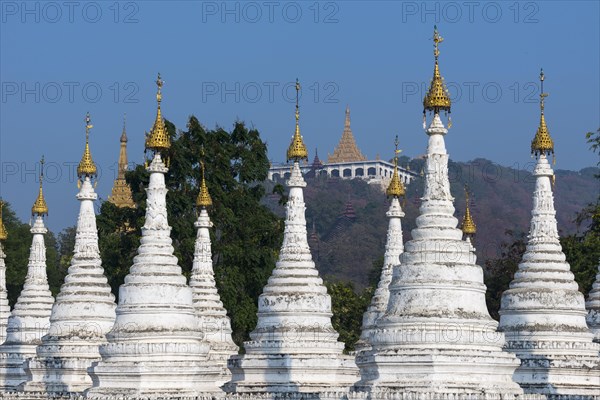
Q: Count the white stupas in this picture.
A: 11